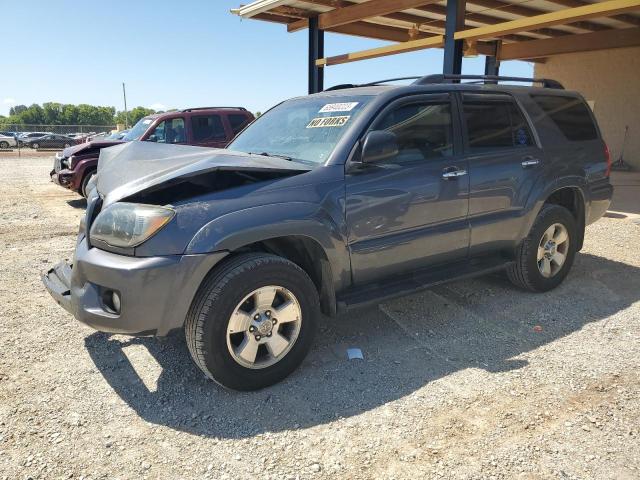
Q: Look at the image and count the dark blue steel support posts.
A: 3